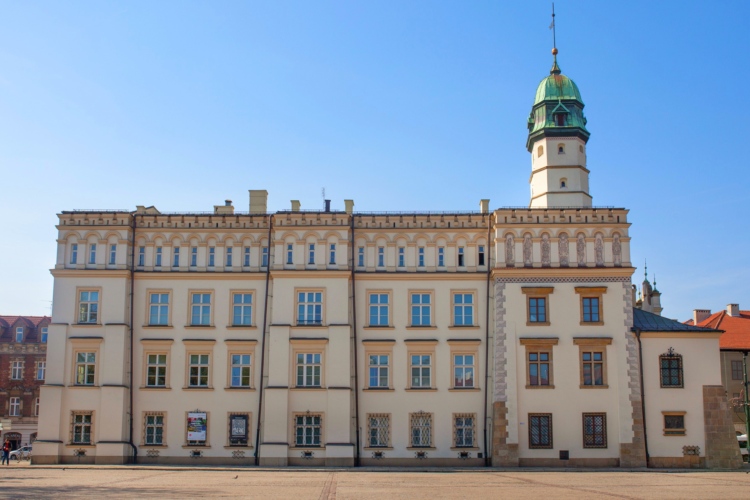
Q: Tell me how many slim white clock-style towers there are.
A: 1